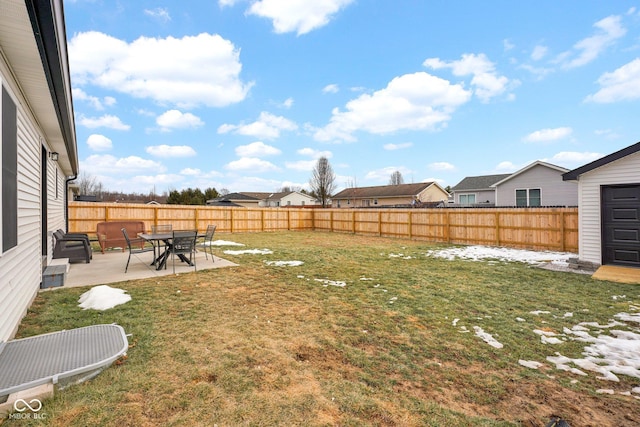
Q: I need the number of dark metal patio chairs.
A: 4